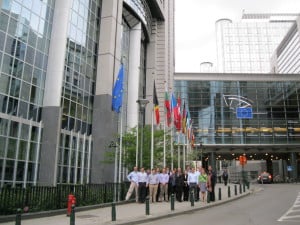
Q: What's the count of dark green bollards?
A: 13